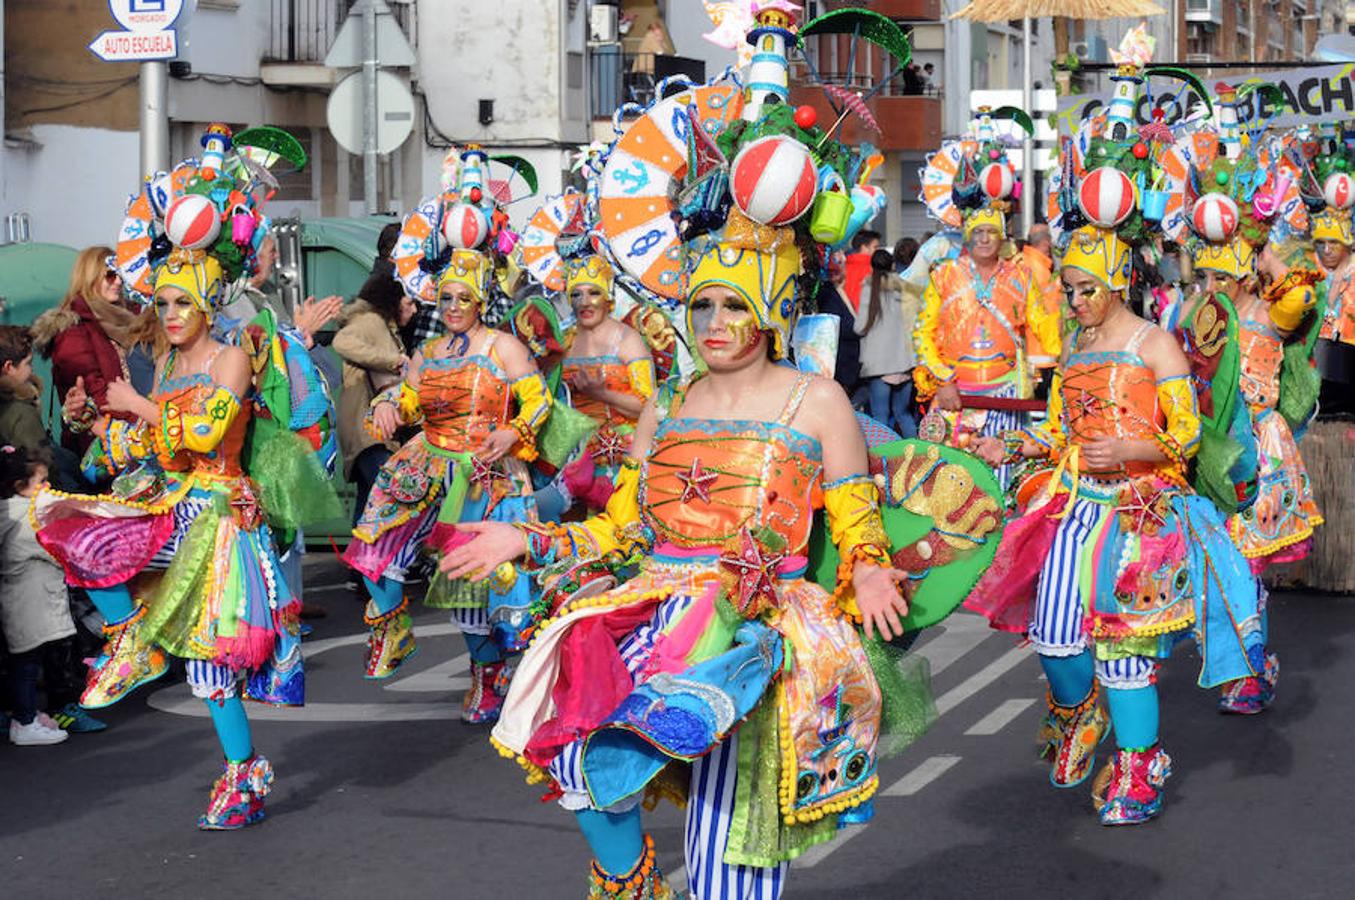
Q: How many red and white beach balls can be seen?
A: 7